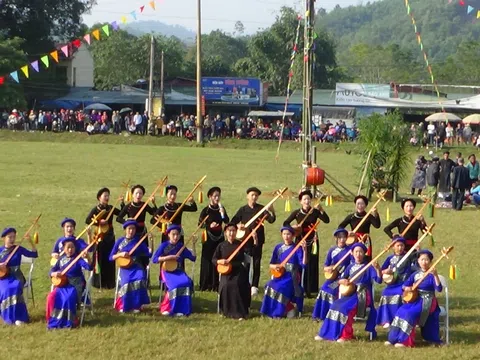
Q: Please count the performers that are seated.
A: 11